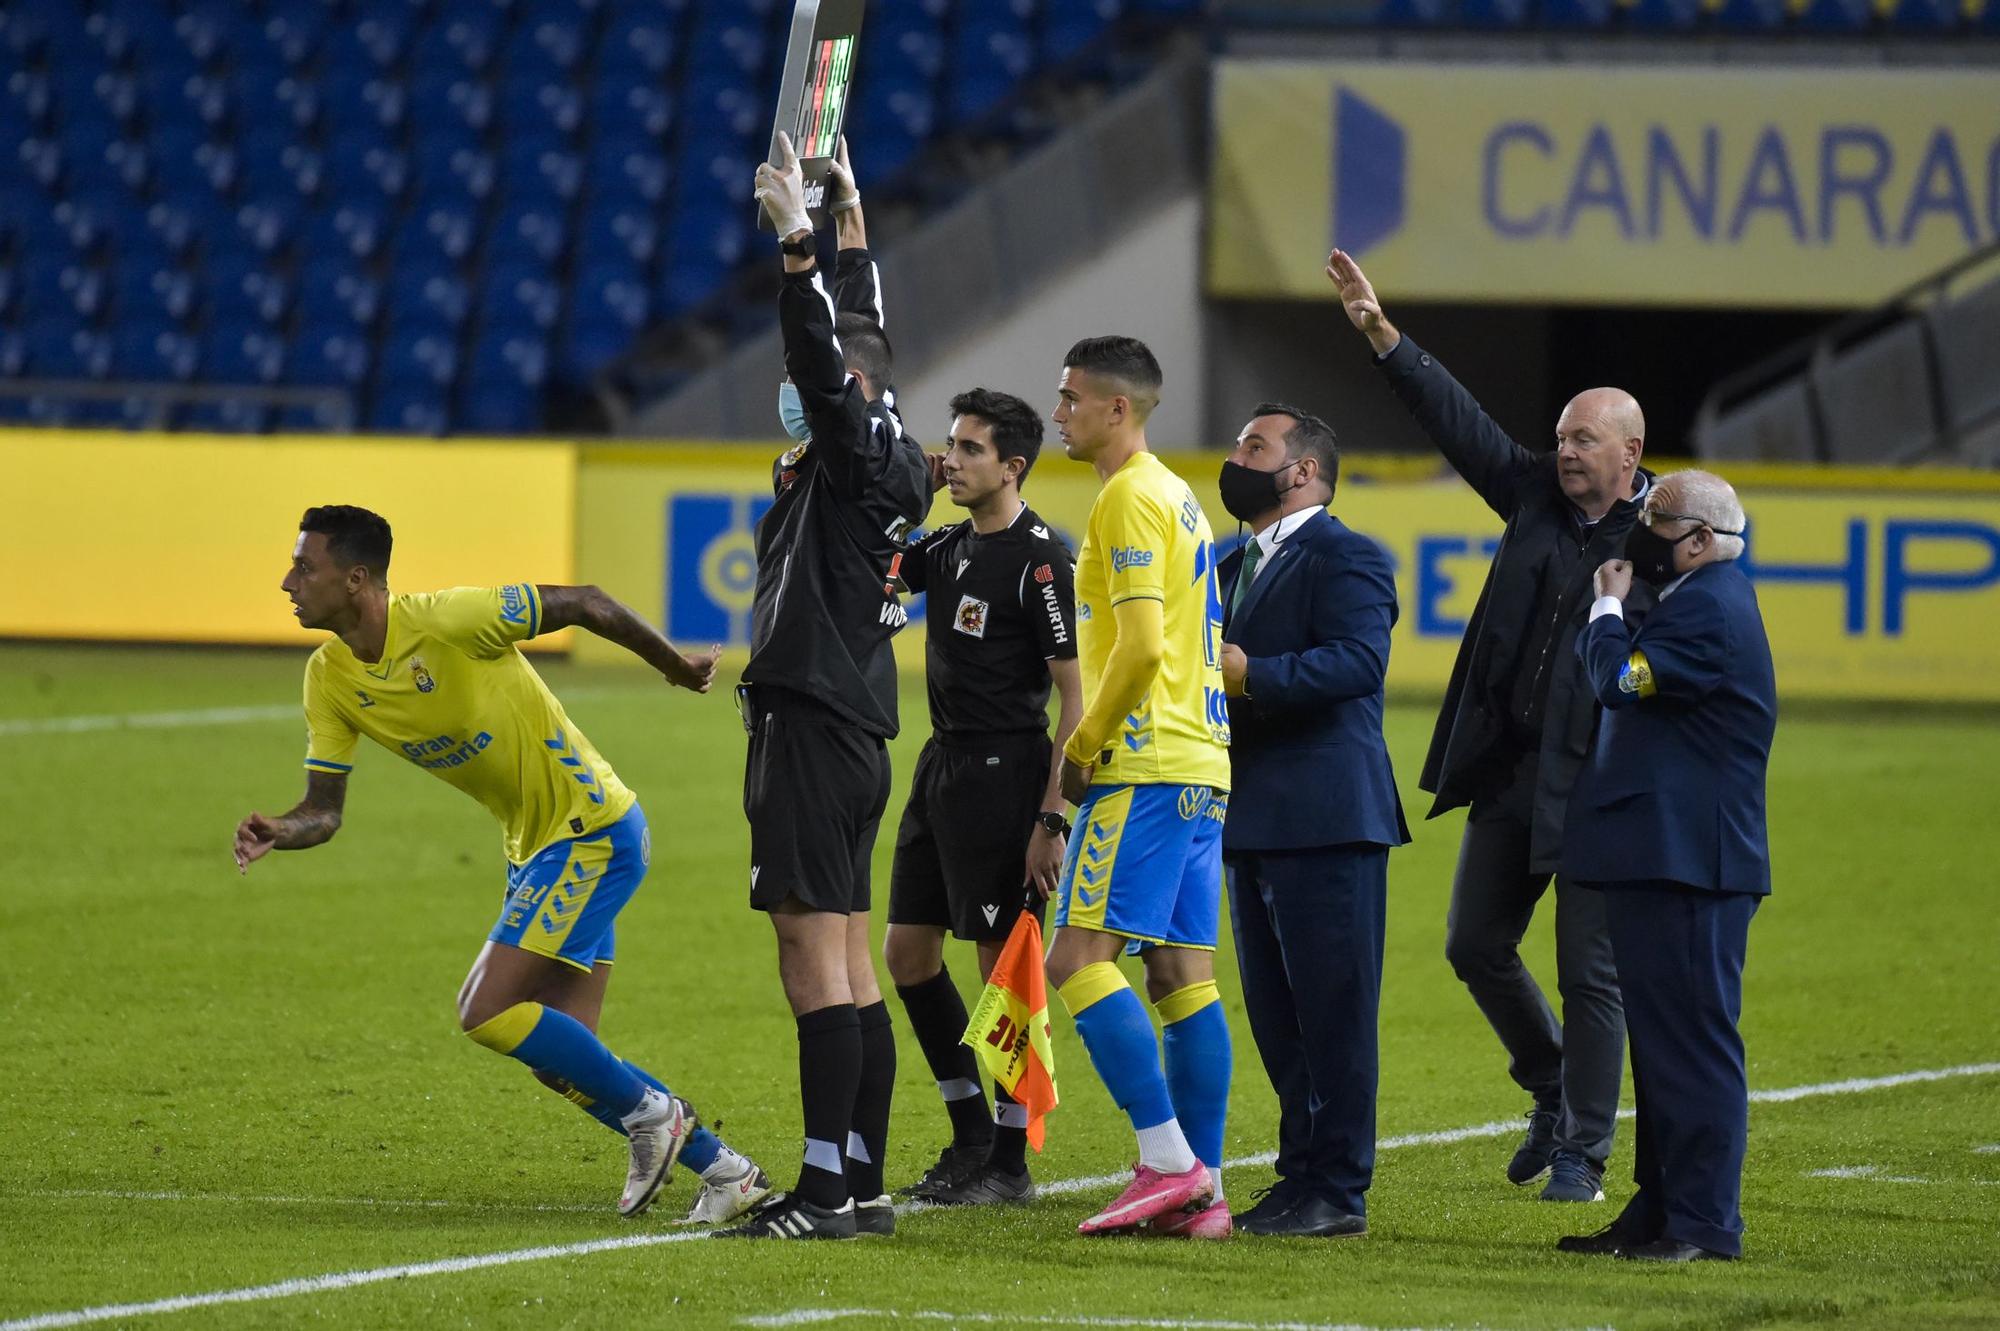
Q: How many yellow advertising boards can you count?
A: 3